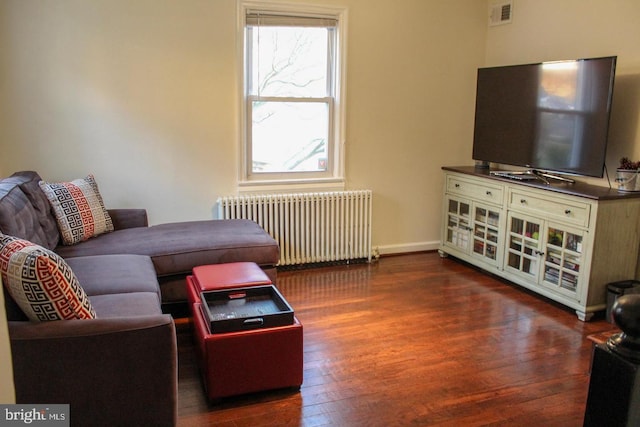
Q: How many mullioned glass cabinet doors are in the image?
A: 4